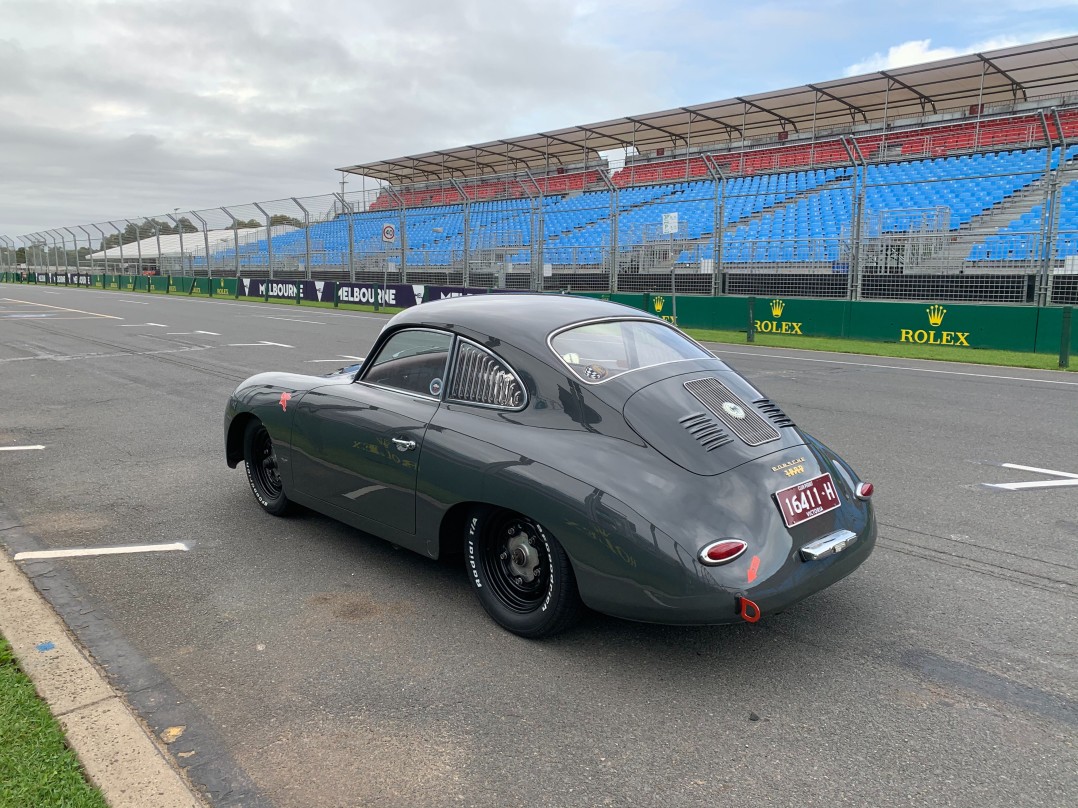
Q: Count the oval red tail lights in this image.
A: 2